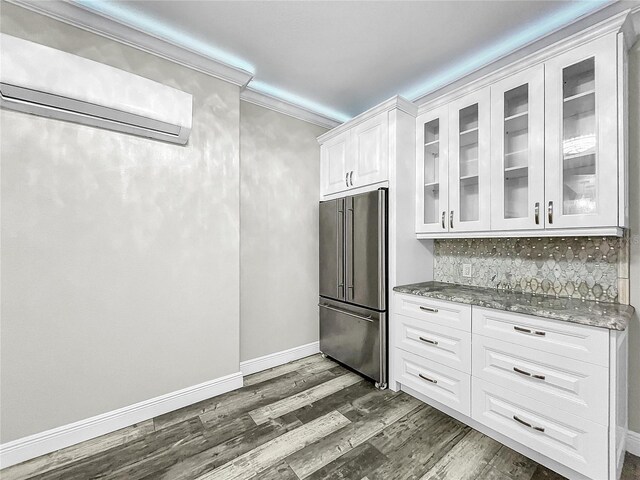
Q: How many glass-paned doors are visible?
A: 4